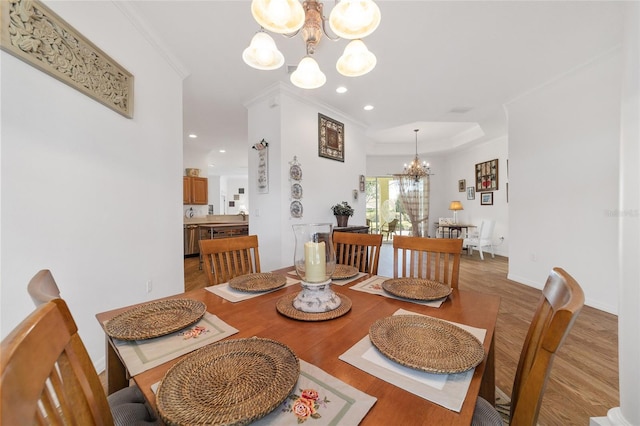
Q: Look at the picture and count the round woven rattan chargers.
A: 7